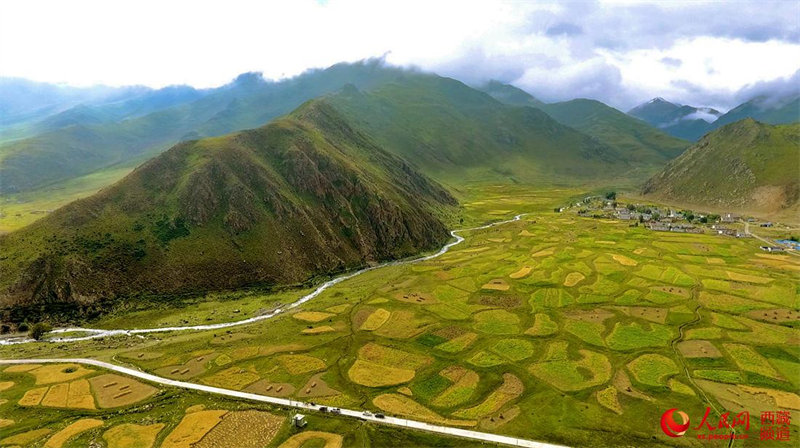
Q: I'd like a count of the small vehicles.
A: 5